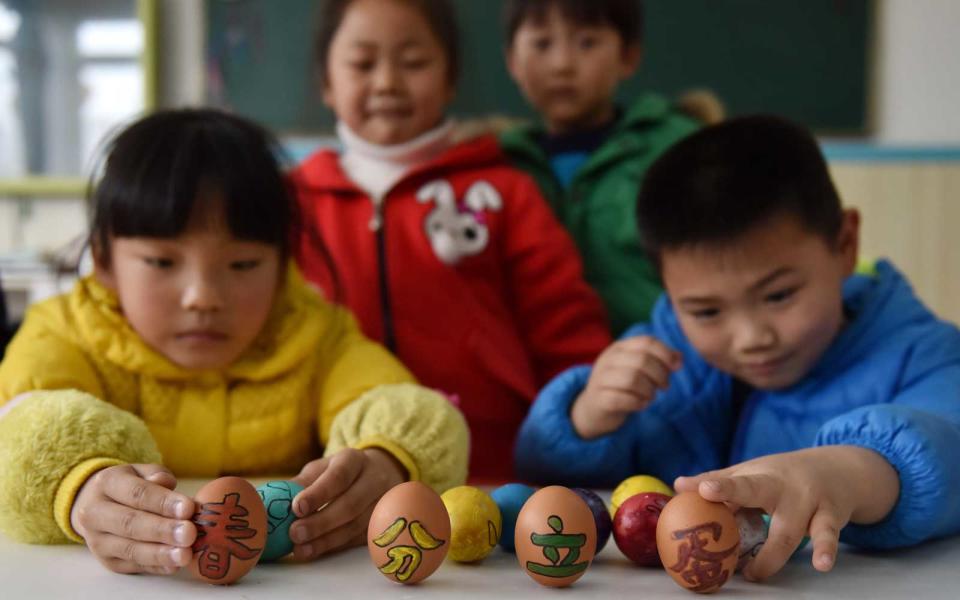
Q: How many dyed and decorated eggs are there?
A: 12